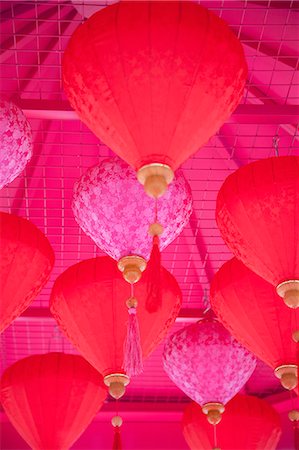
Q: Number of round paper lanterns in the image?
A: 10